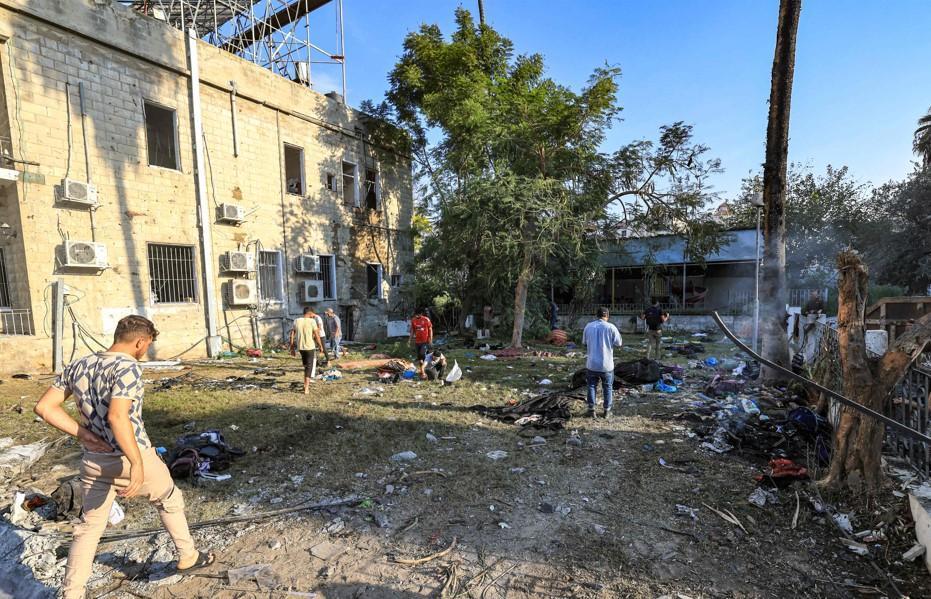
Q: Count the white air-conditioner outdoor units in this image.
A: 7